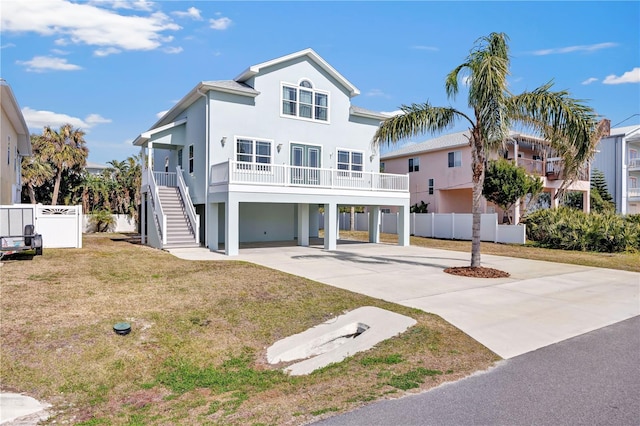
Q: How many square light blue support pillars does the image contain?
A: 6